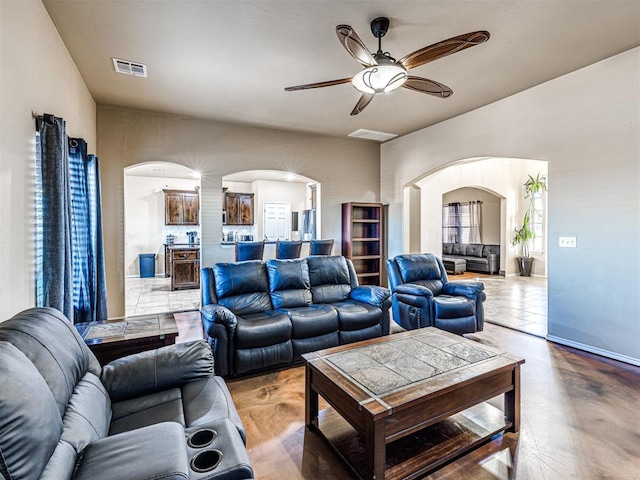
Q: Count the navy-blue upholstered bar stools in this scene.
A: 3